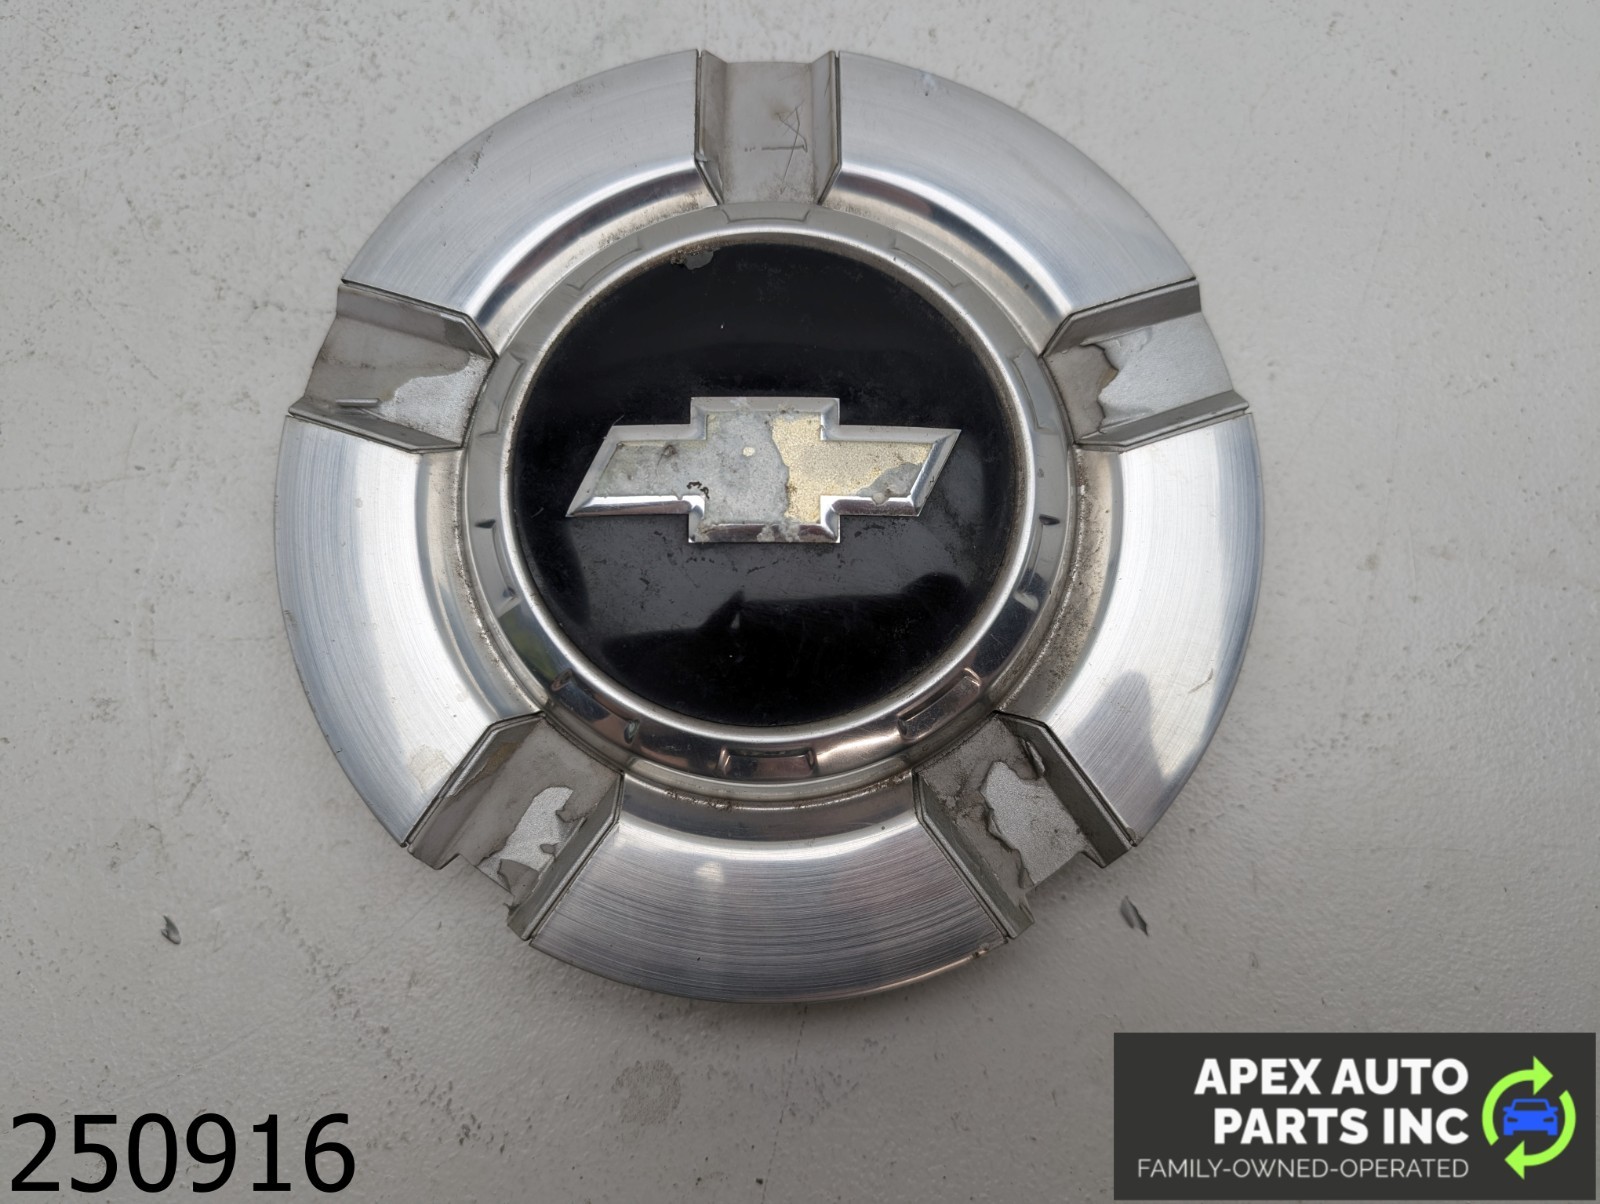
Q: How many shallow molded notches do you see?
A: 10